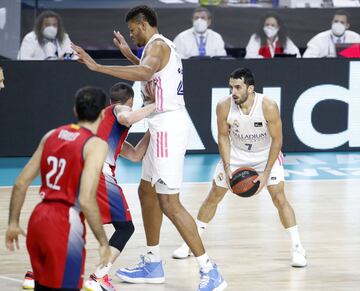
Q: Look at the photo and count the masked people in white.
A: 4